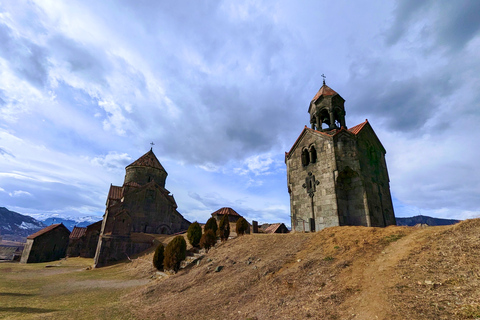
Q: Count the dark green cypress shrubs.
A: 7